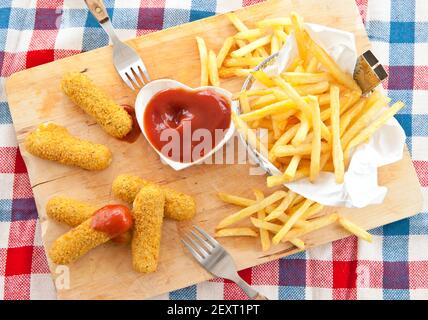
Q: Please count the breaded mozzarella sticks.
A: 6